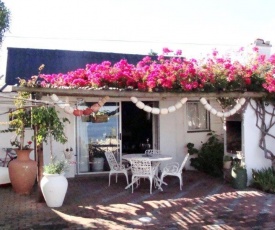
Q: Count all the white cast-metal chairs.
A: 4